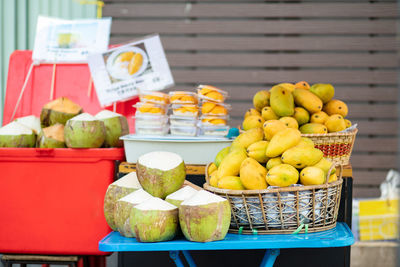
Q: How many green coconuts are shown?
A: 12